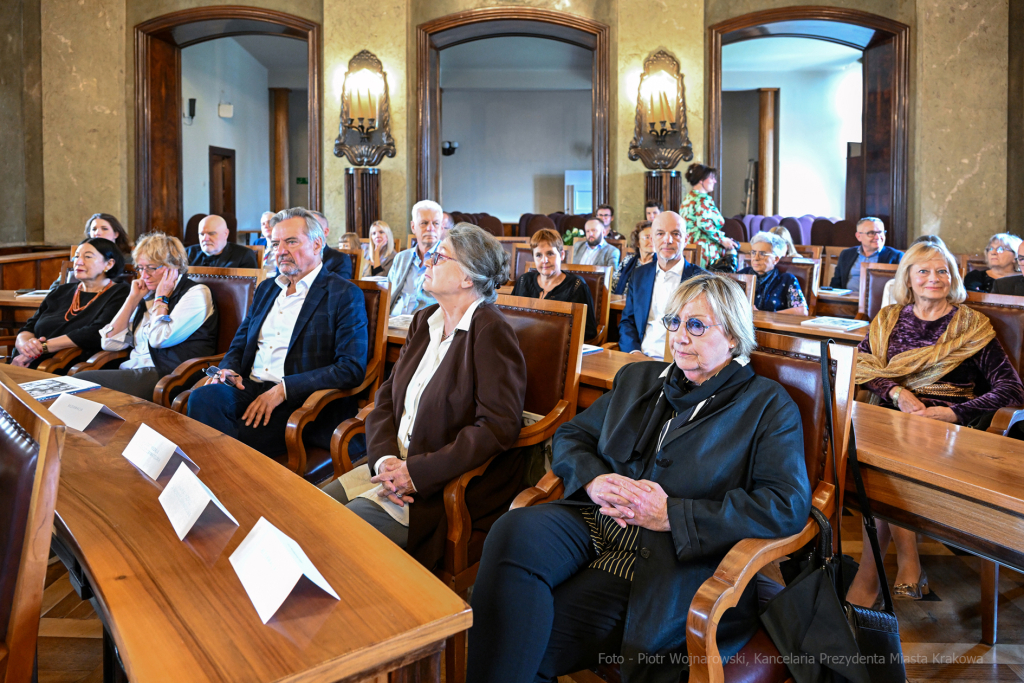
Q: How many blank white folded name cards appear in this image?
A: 4